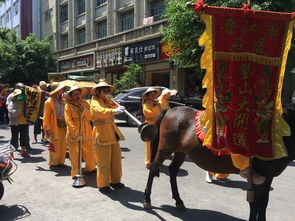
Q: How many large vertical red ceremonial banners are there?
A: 1